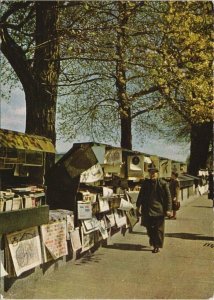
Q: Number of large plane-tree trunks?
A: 3